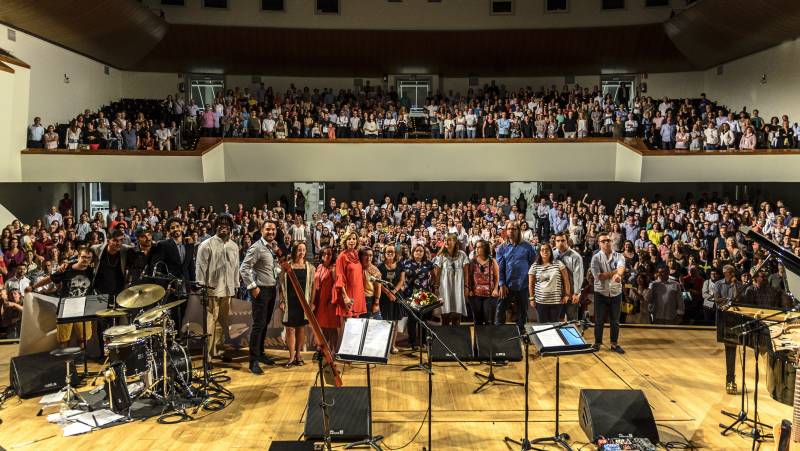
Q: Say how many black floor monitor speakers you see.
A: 5